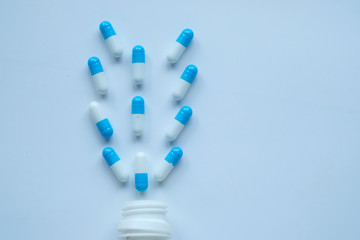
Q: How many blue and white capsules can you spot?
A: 11